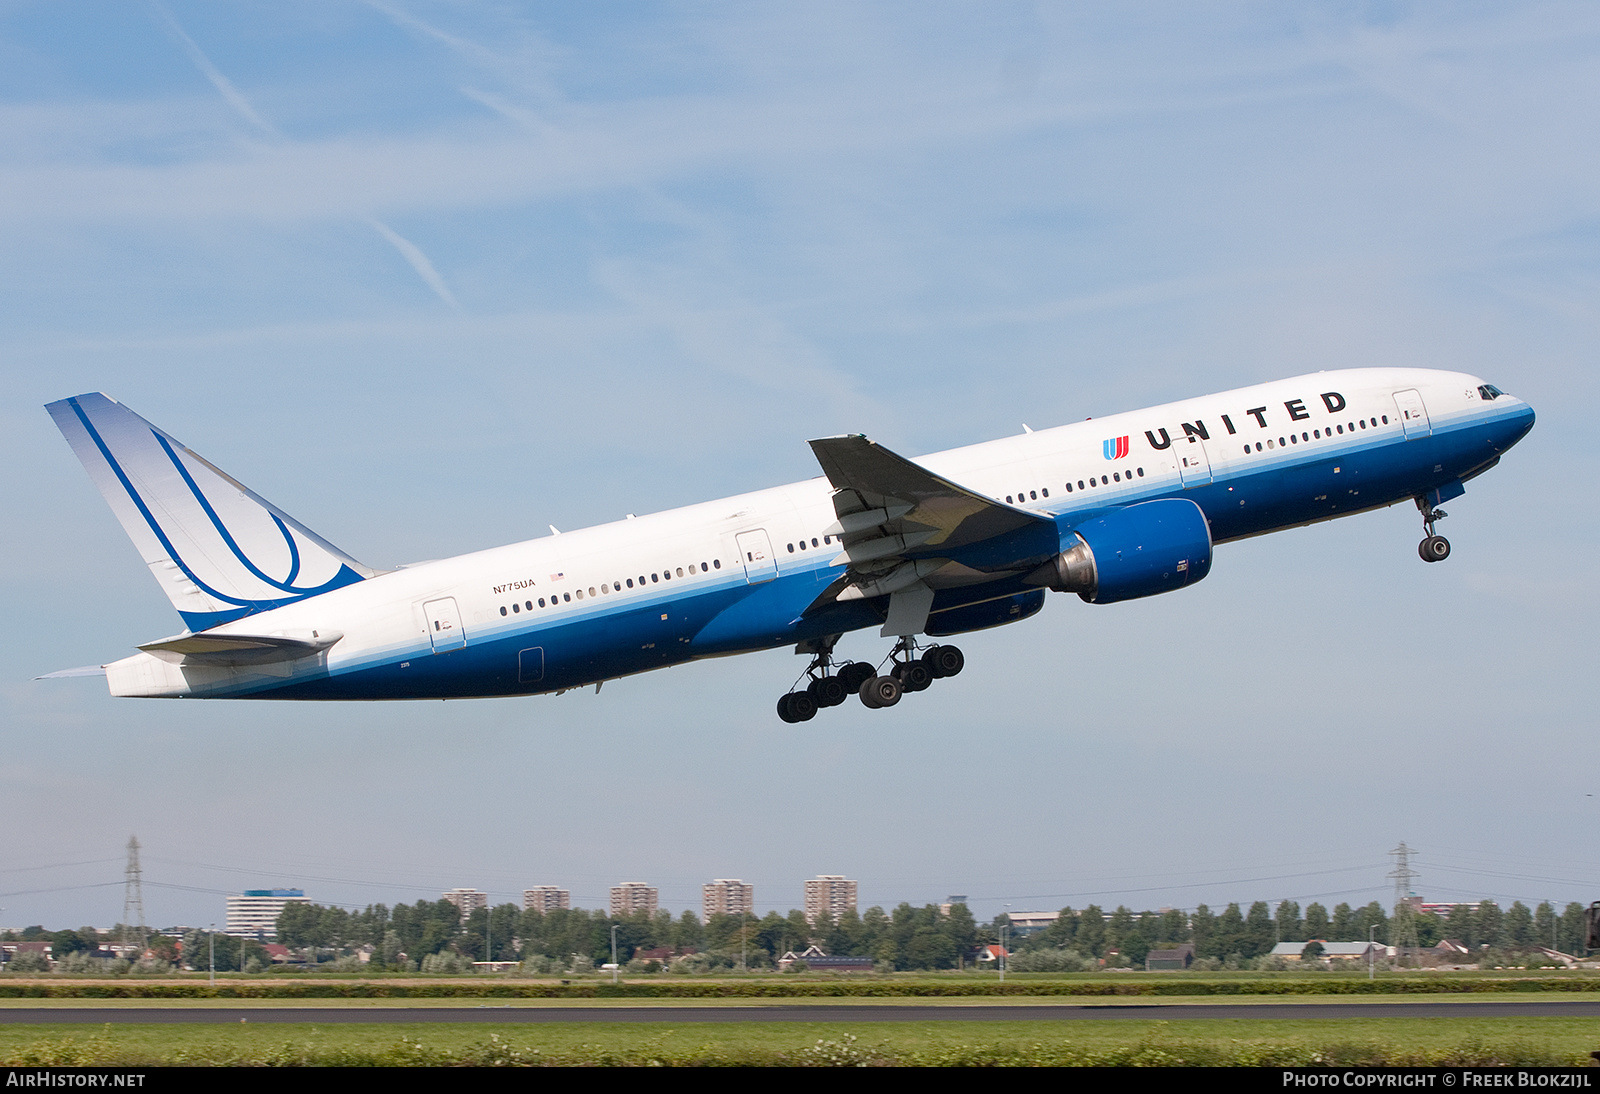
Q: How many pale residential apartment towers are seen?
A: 5